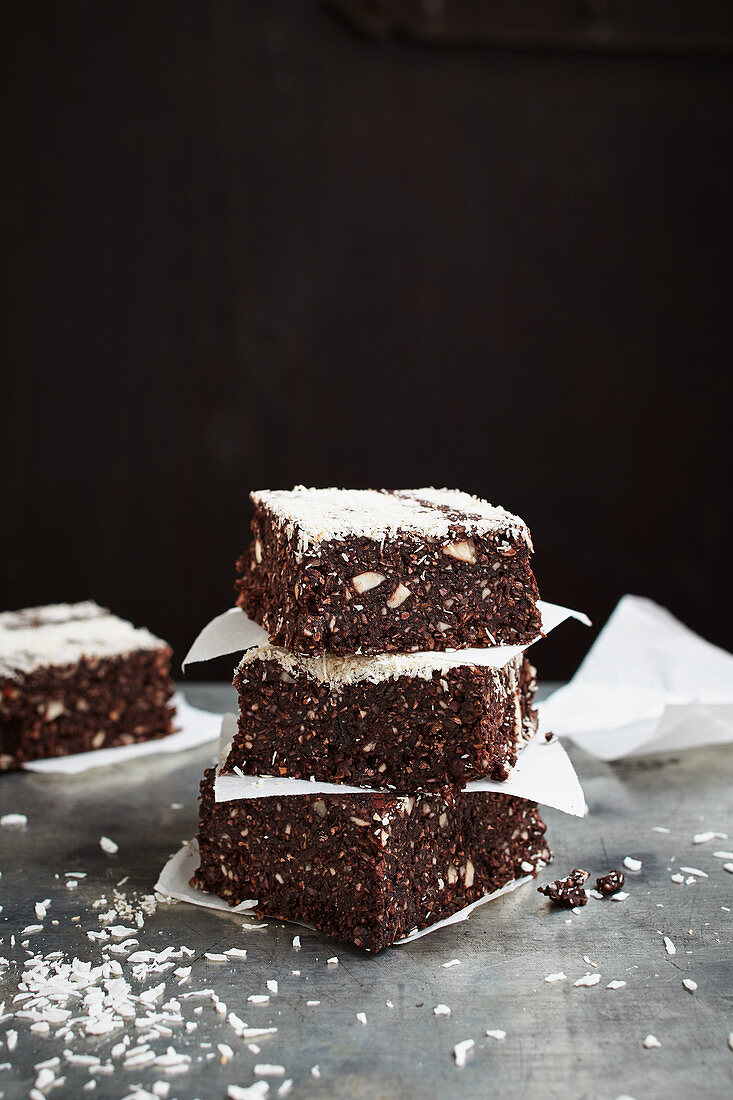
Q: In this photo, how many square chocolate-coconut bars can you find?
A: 4